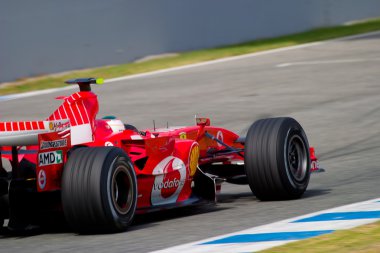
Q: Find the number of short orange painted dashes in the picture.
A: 7